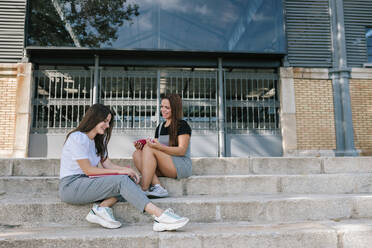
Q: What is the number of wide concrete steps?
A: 4